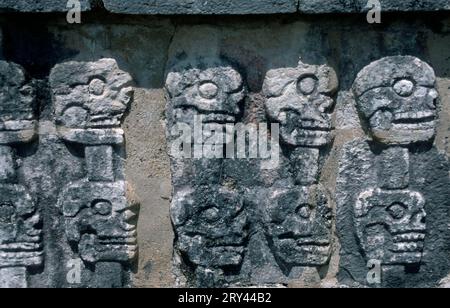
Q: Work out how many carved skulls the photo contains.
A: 10